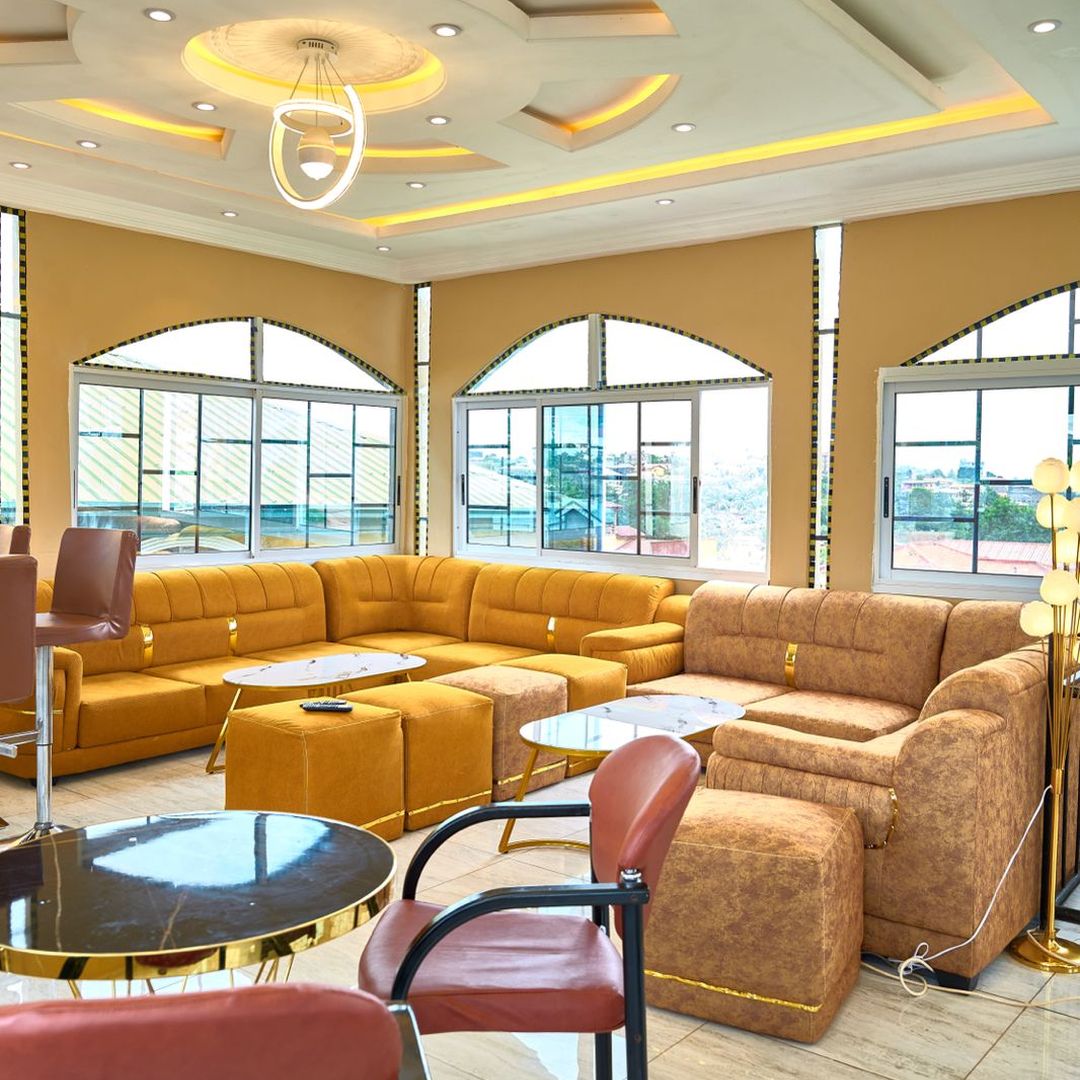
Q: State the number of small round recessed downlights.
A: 12